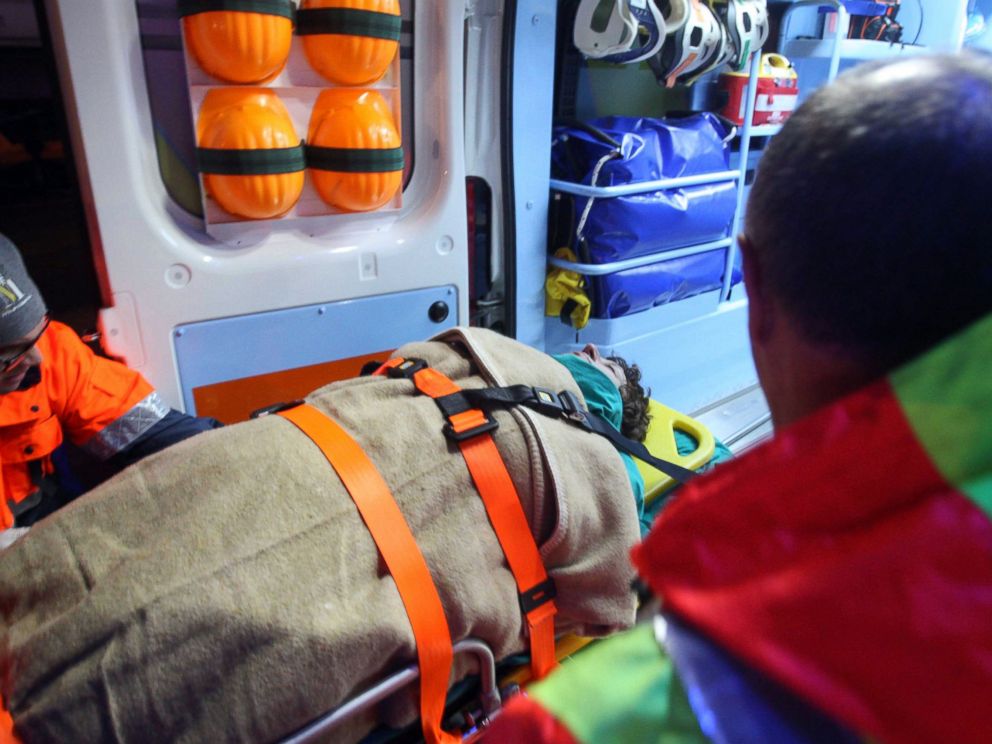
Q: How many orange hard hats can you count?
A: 4